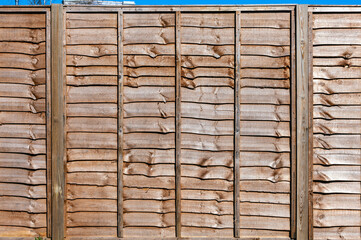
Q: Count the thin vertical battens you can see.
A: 3